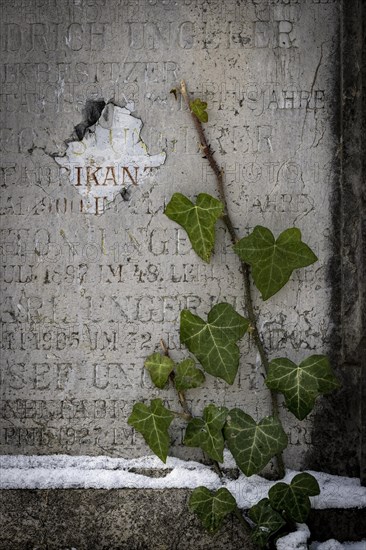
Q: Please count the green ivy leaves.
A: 13